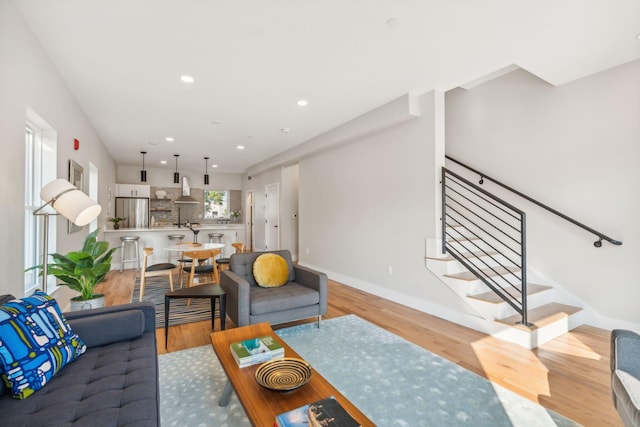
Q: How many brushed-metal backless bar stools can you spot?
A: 3